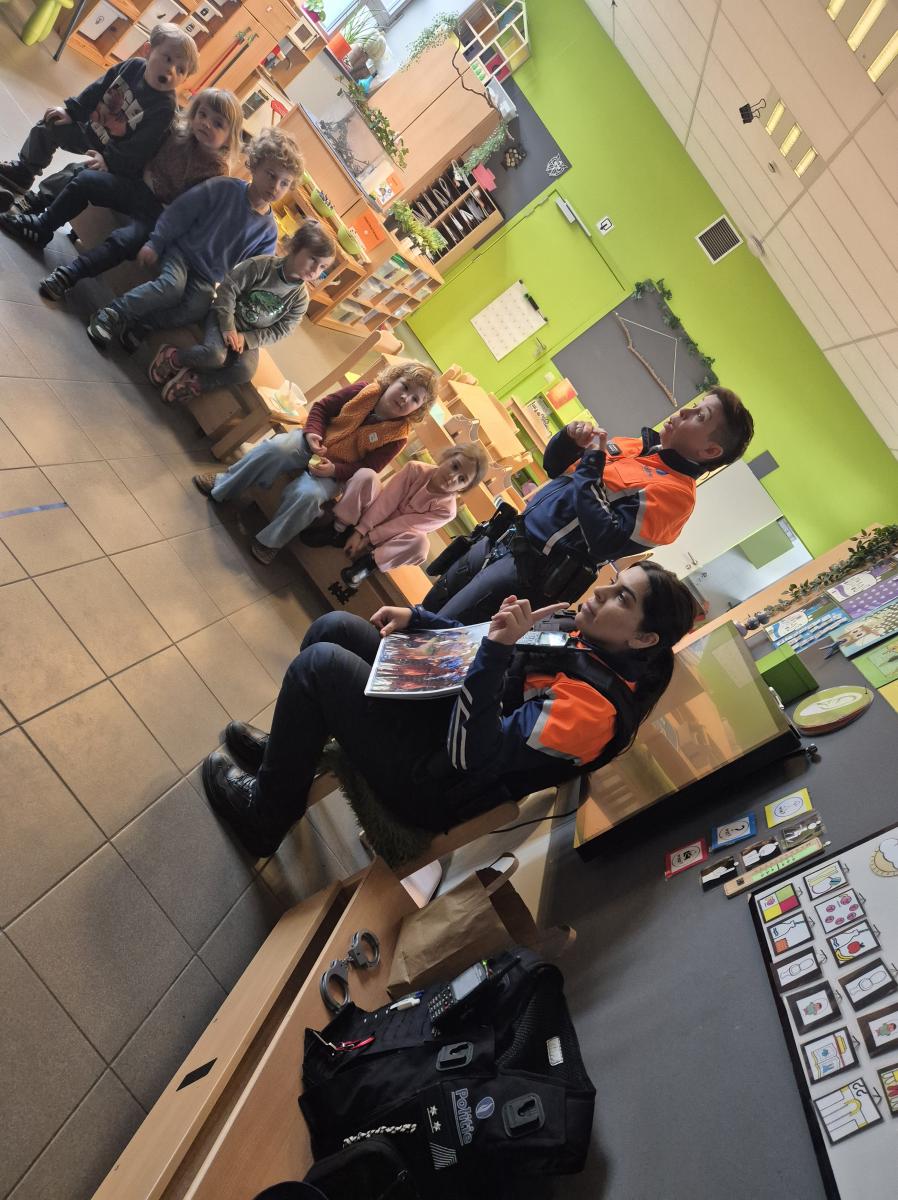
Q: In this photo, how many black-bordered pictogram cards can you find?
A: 12